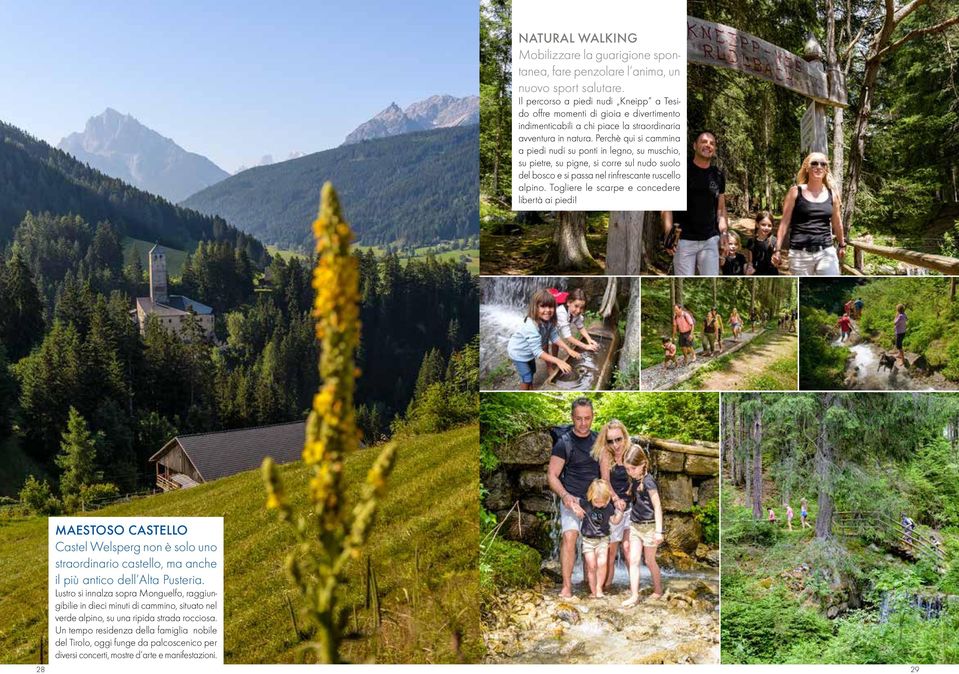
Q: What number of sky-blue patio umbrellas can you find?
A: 0